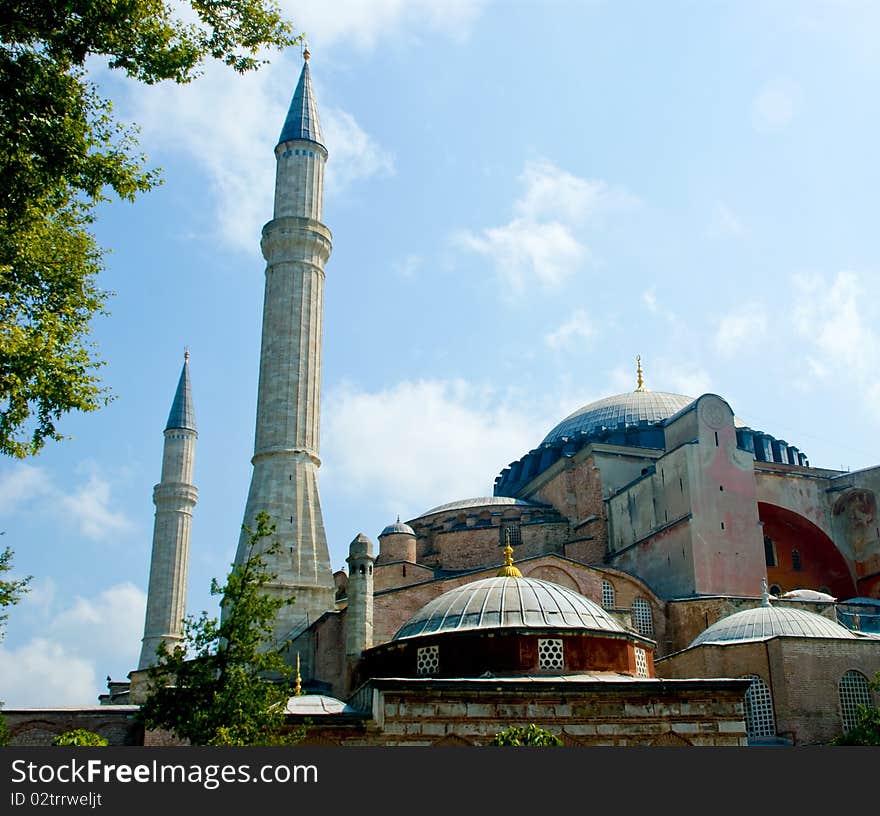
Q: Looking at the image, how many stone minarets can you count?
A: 2